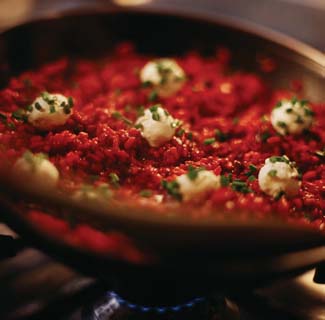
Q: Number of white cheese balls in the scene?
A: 7